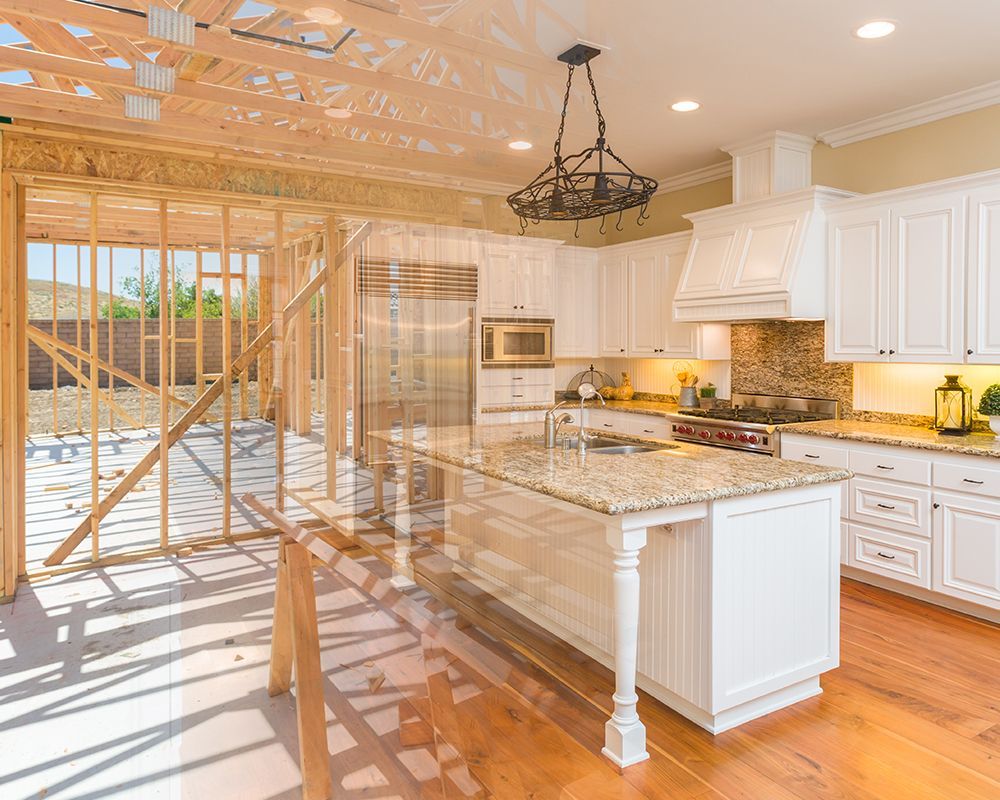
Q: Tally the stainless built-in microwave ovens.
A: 1